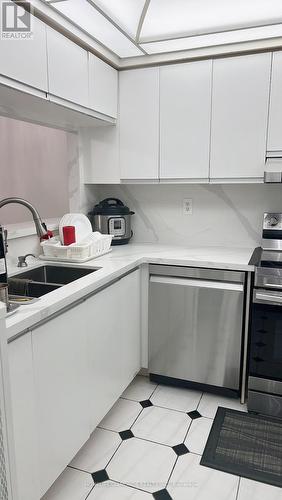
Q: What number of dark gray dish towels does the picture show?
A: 1